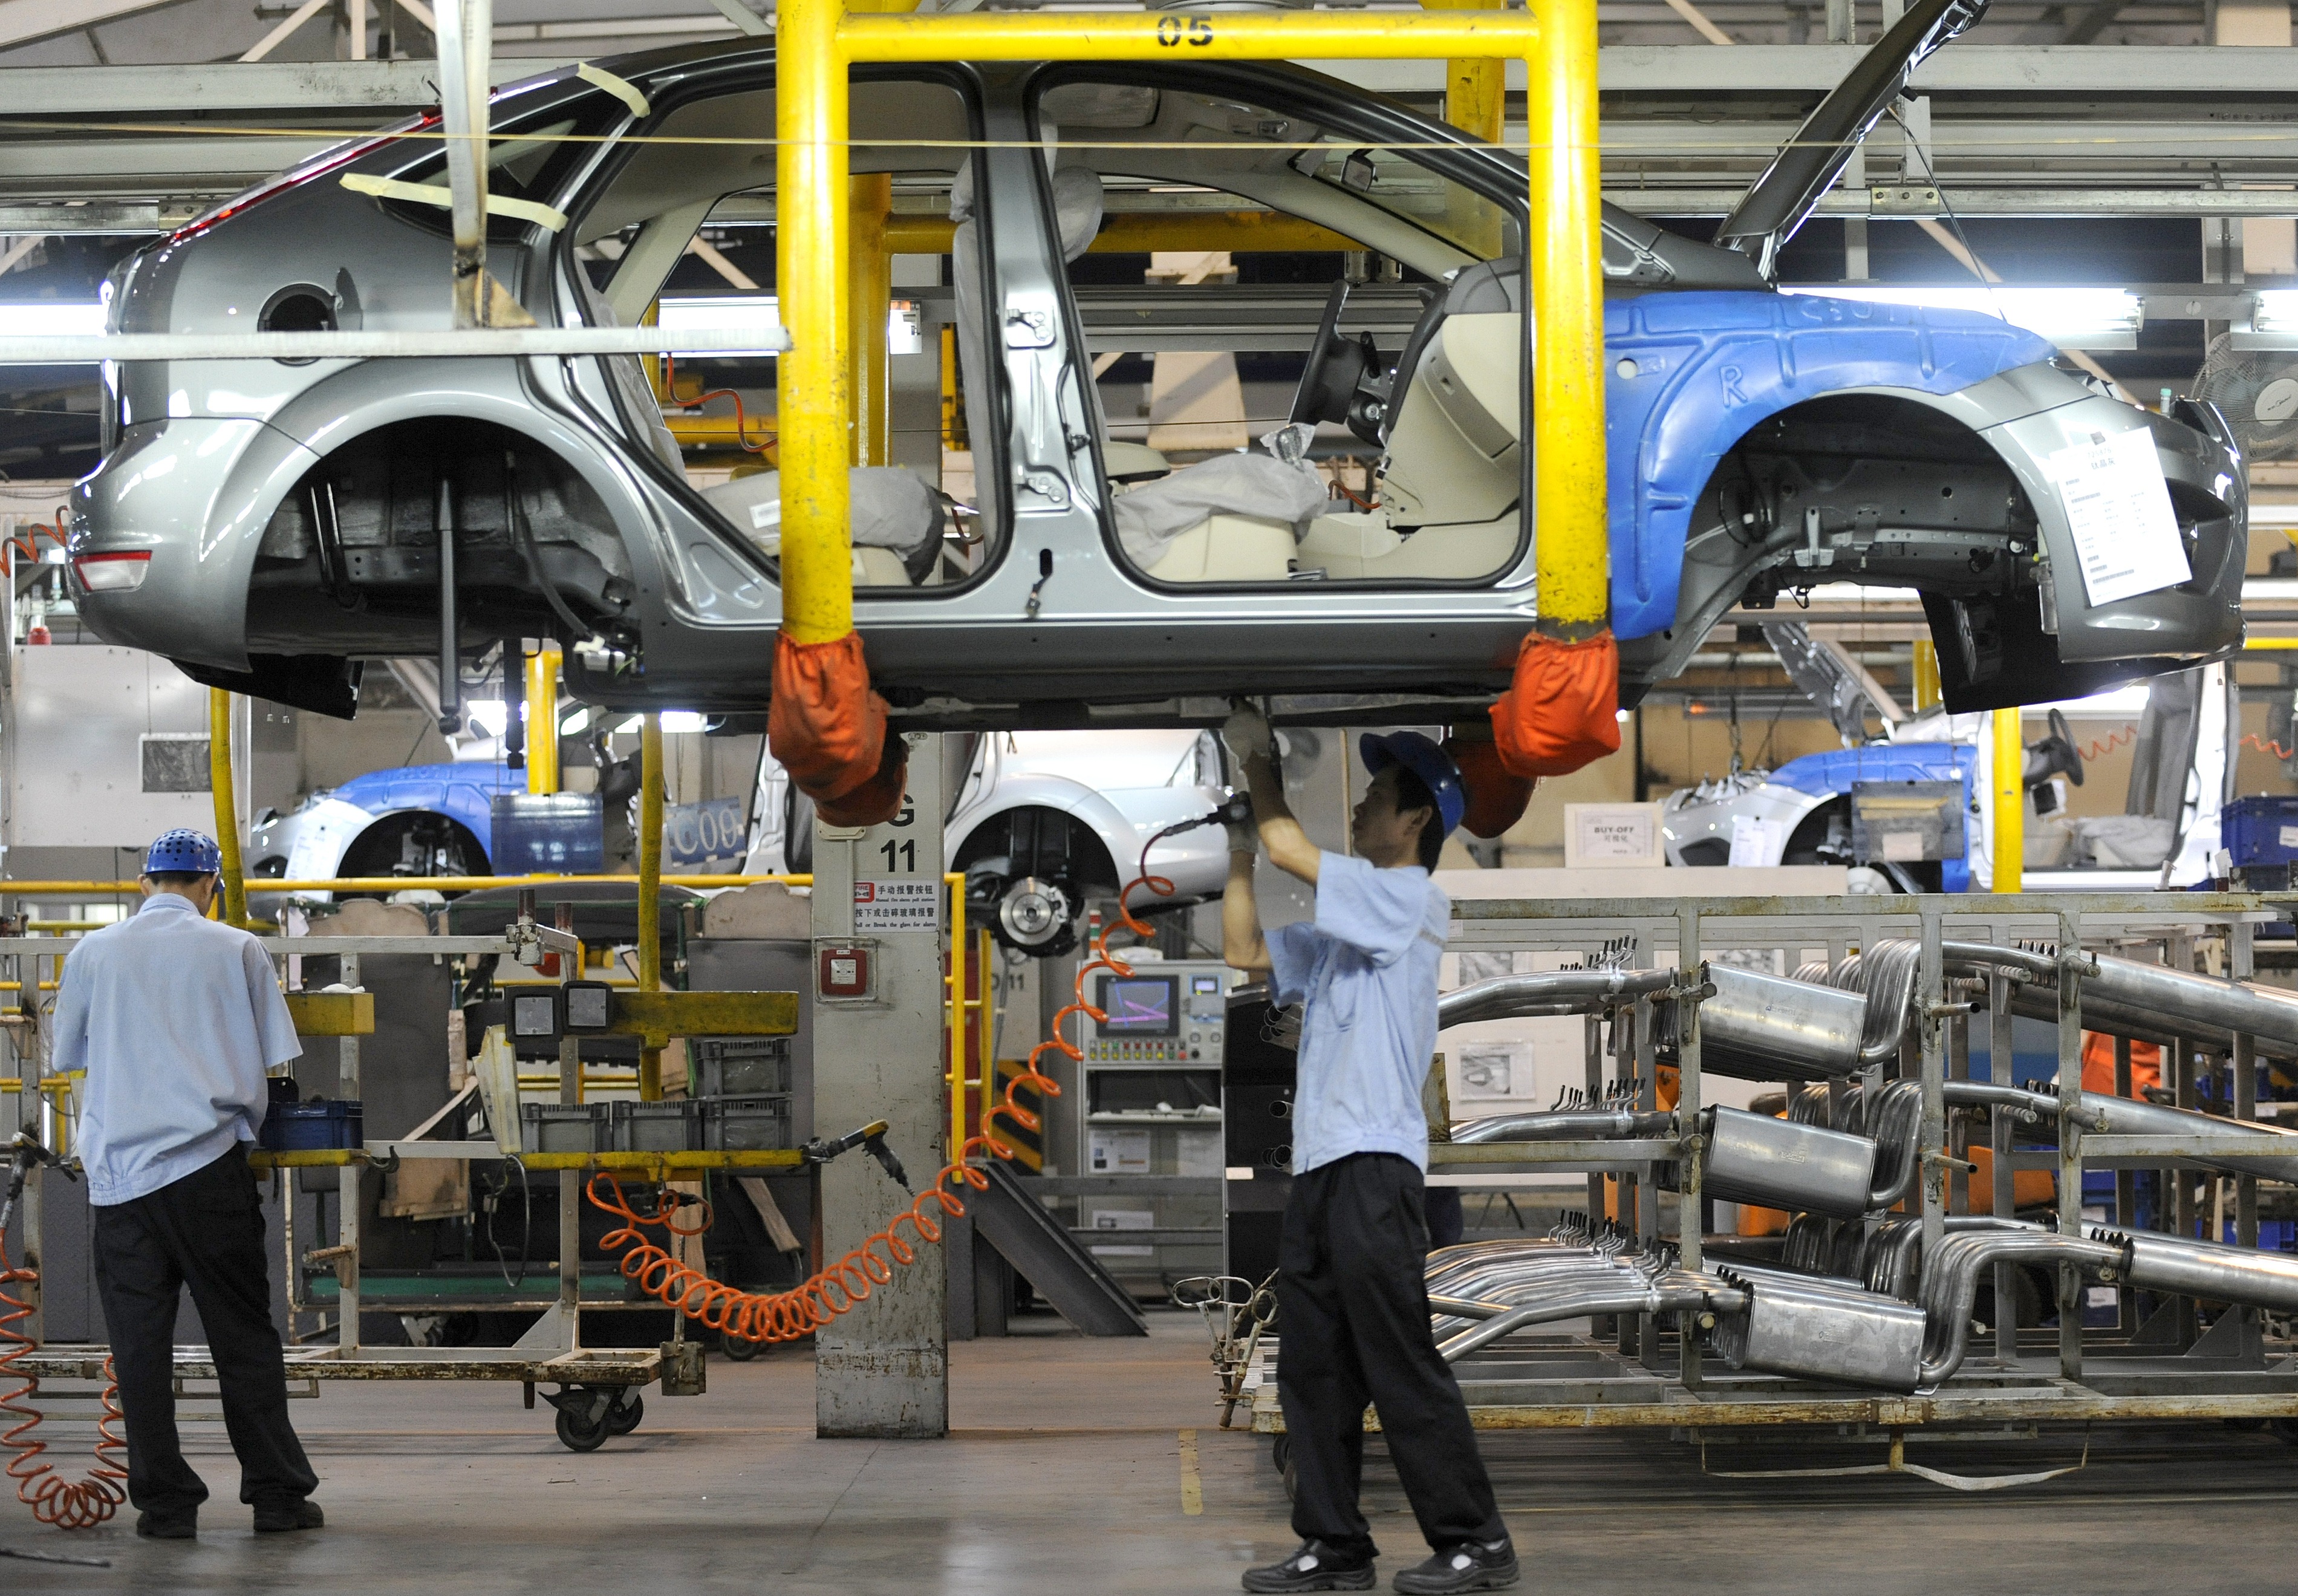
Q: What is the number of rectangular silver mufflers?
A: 3